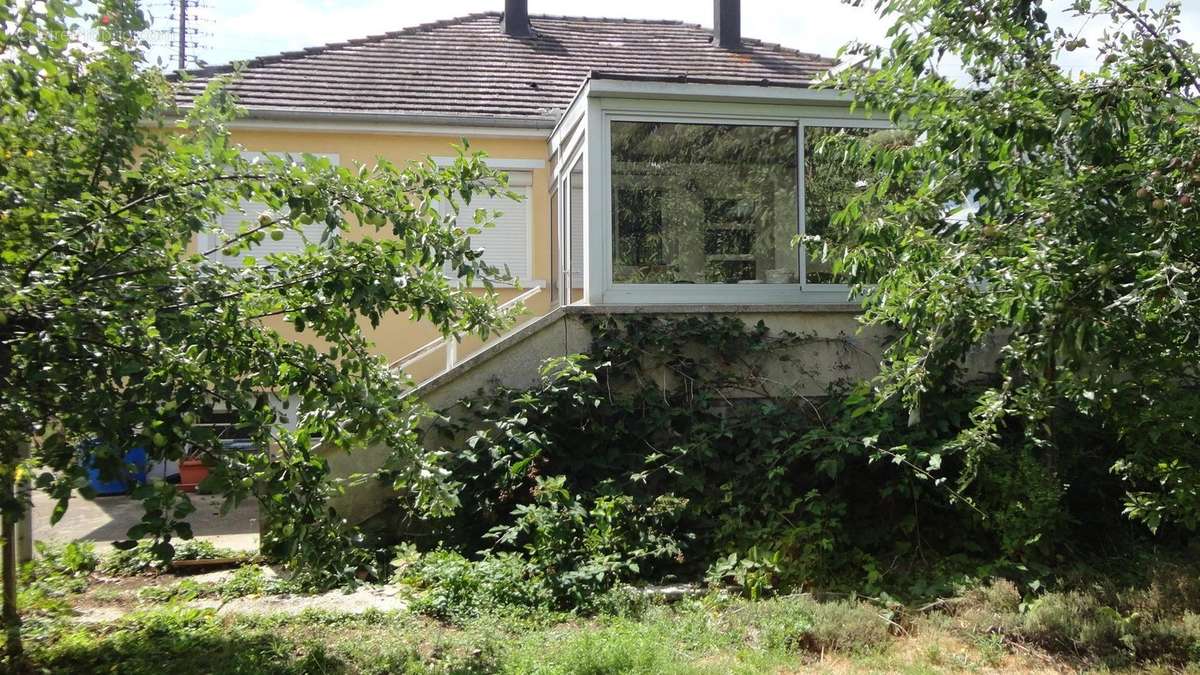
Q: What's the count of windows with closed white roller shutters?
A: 2